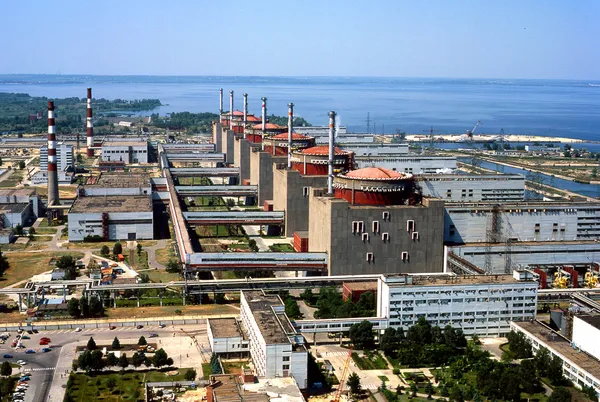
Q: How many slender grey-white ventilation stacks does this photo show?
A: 6